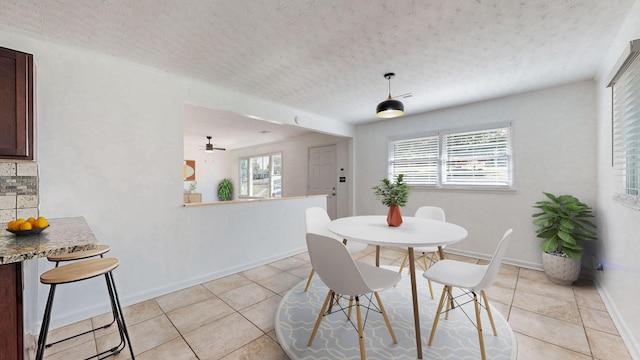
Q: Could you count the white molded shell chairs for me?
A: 4